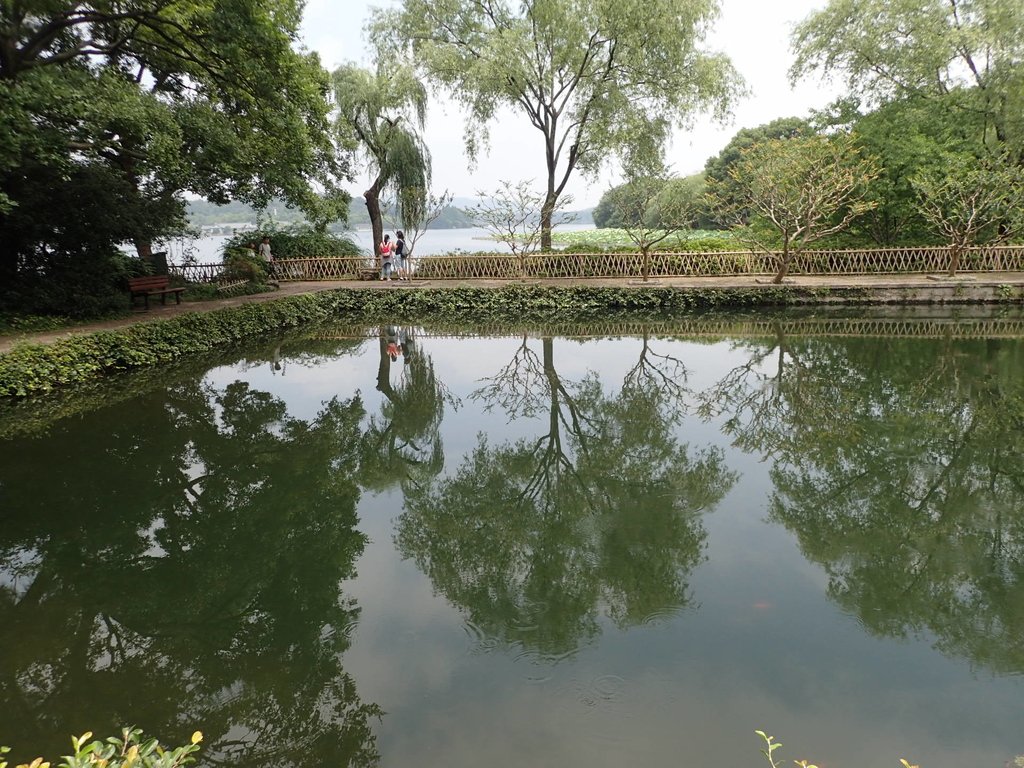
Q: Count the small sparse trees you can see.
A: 5